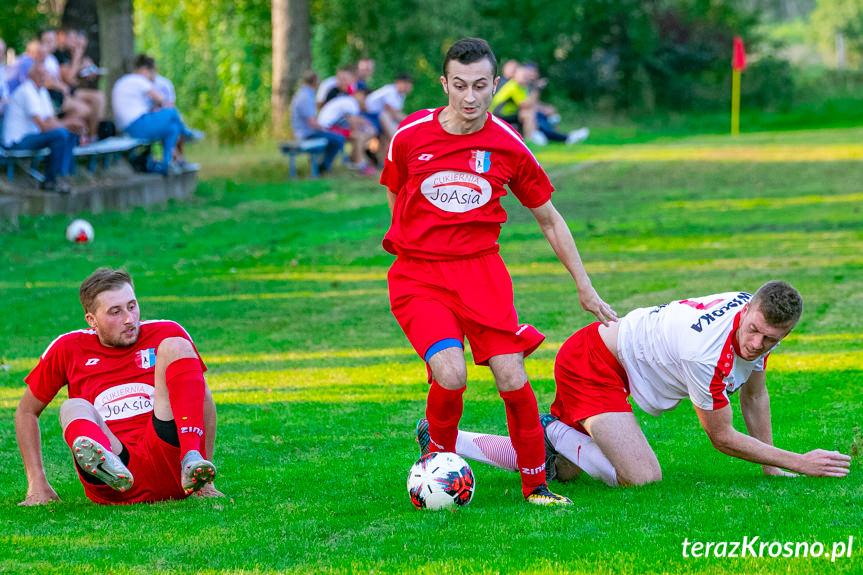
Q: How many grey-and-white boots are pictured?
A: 2